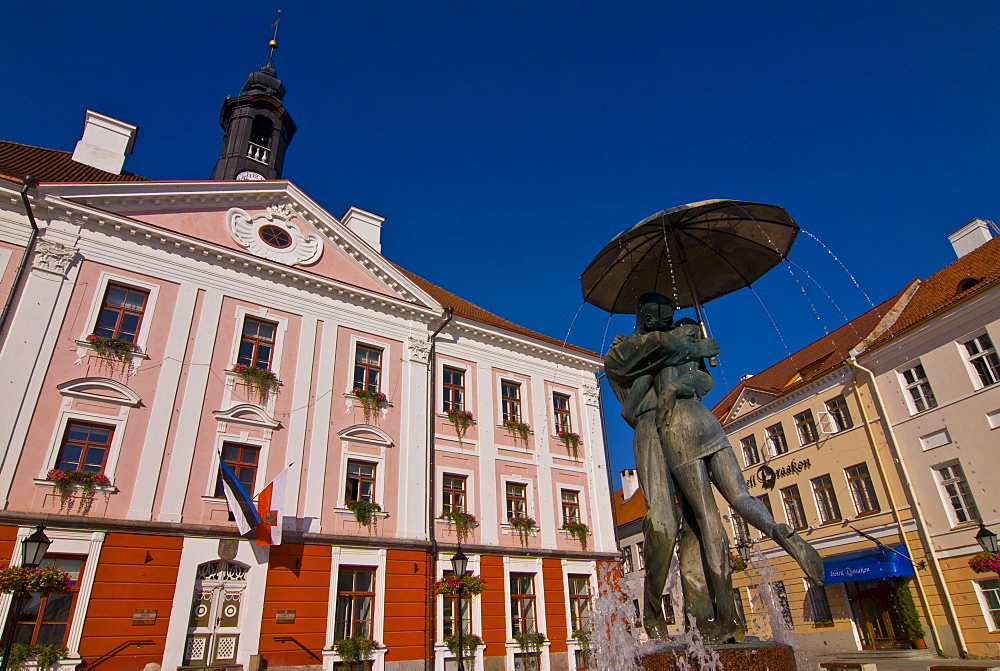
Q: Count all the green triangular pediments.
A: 0